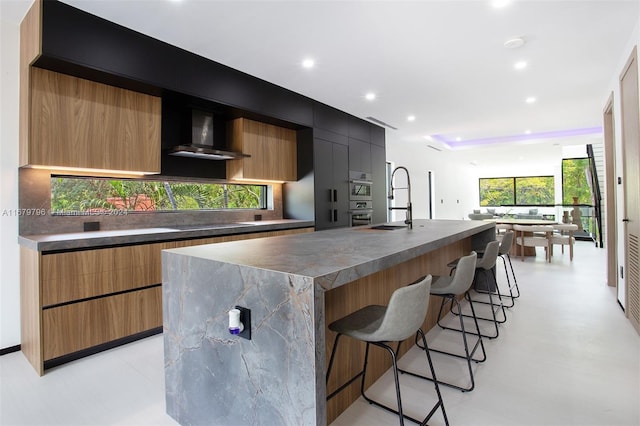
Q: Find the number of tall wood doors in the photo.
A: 2